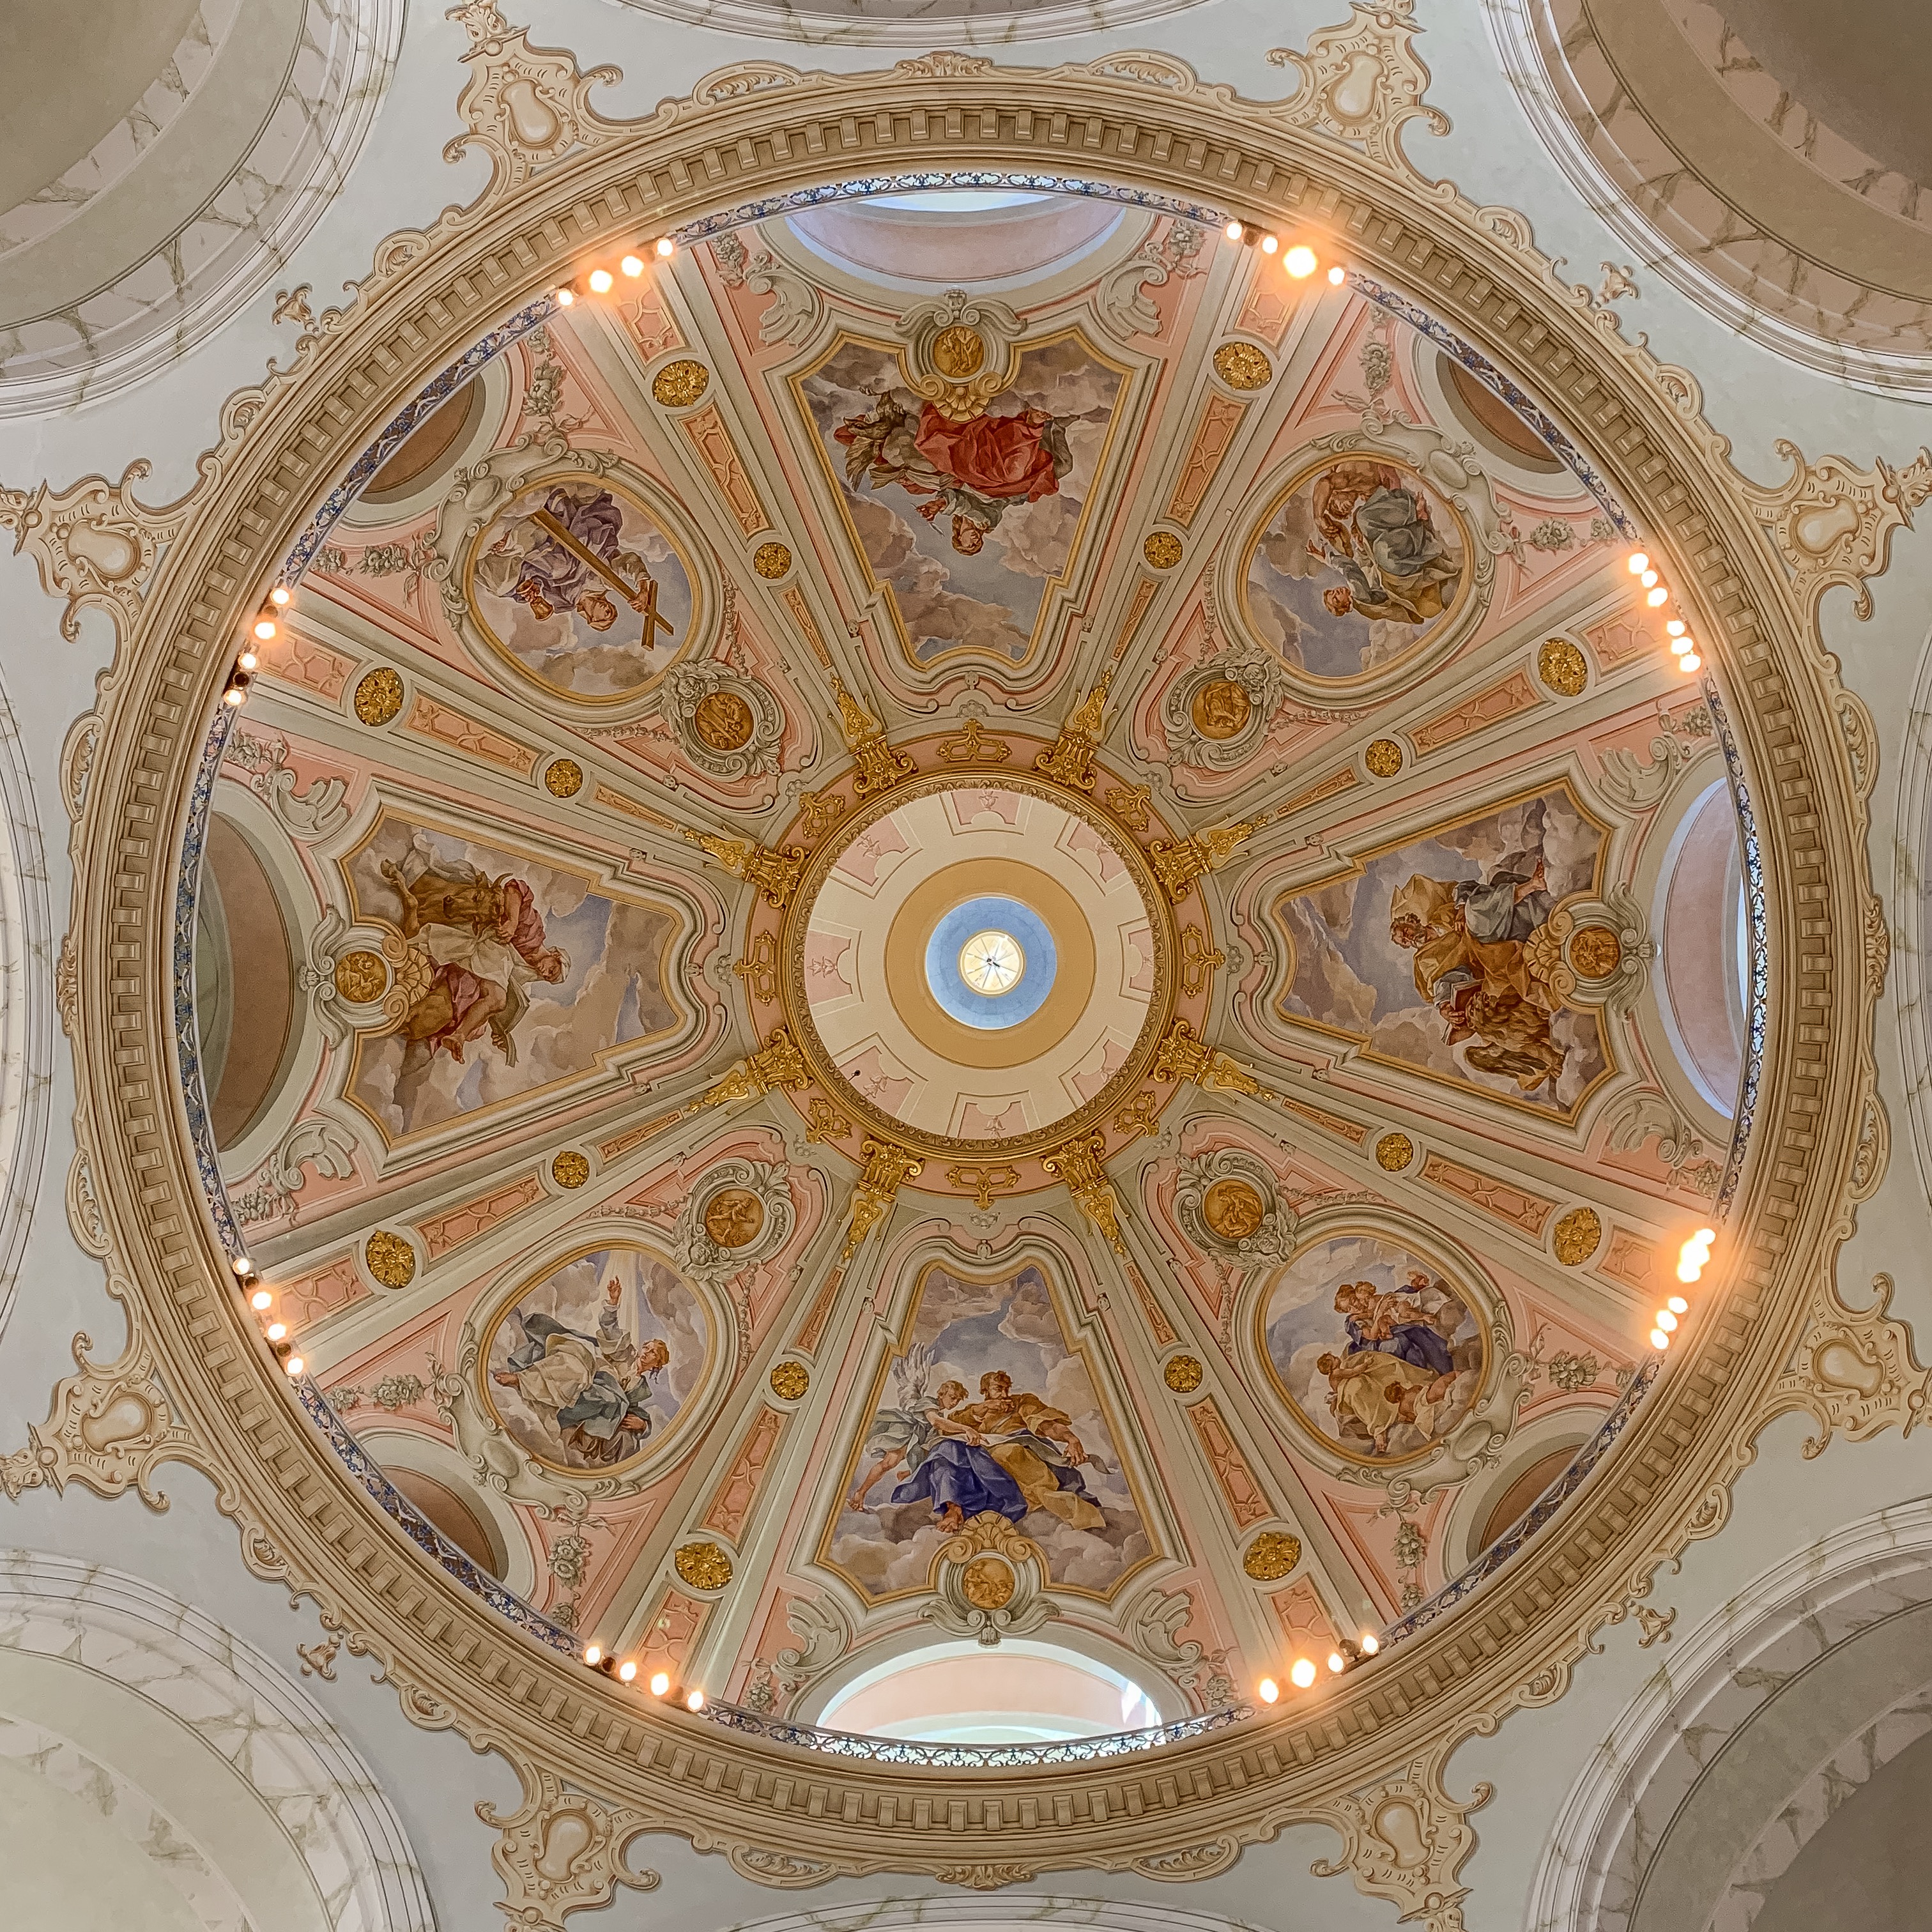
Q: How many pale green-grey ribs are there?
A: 8